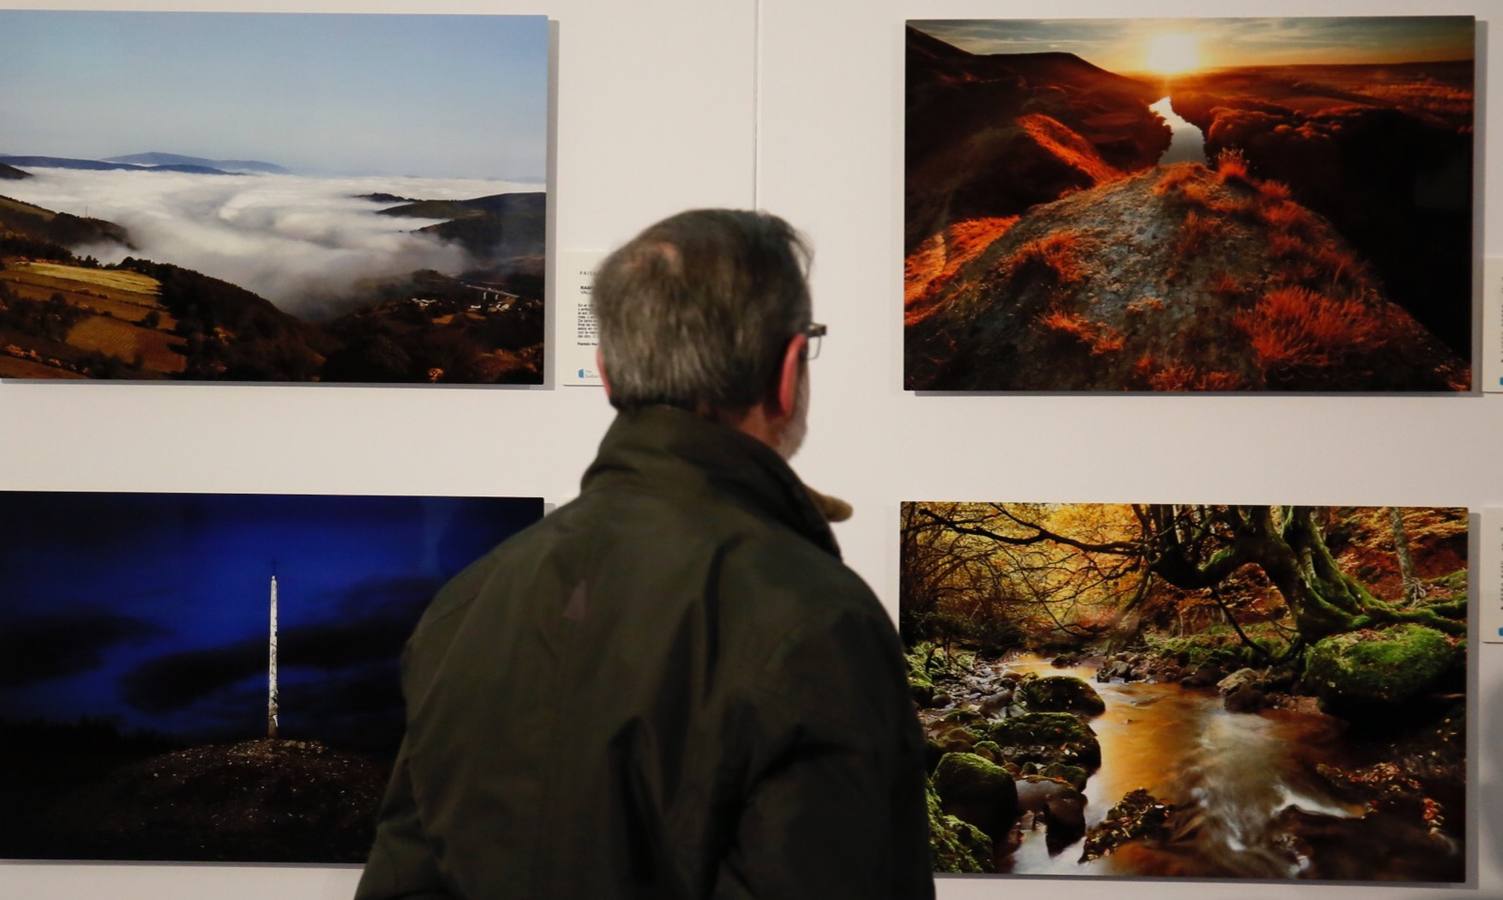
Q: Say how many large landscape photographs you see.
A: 4